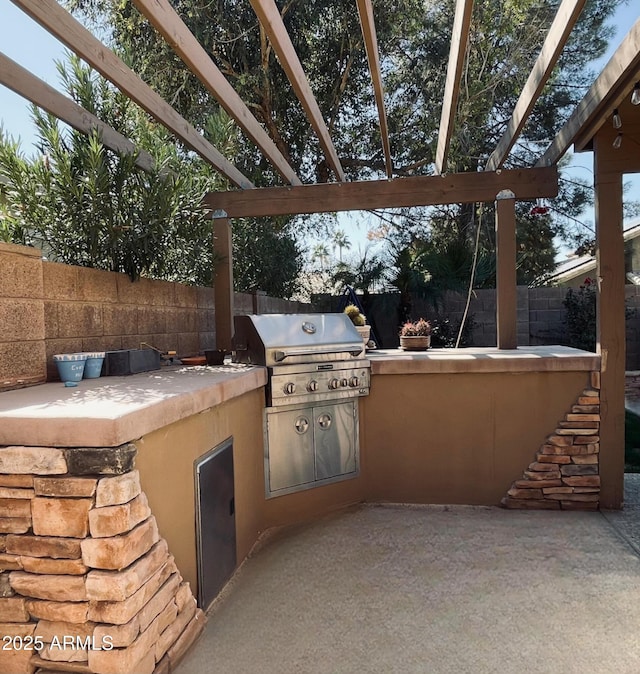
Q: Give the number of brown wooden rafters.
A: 8